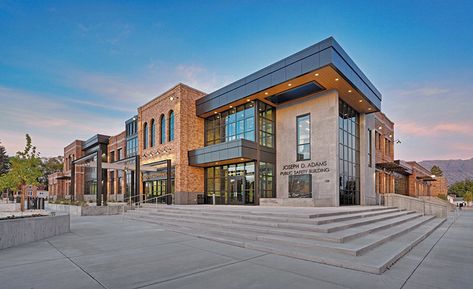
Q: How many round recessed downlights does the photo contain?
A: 12